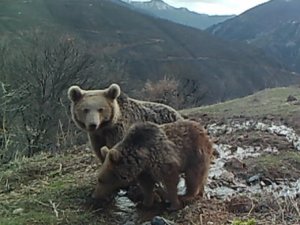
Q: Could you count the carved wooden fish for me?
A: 0